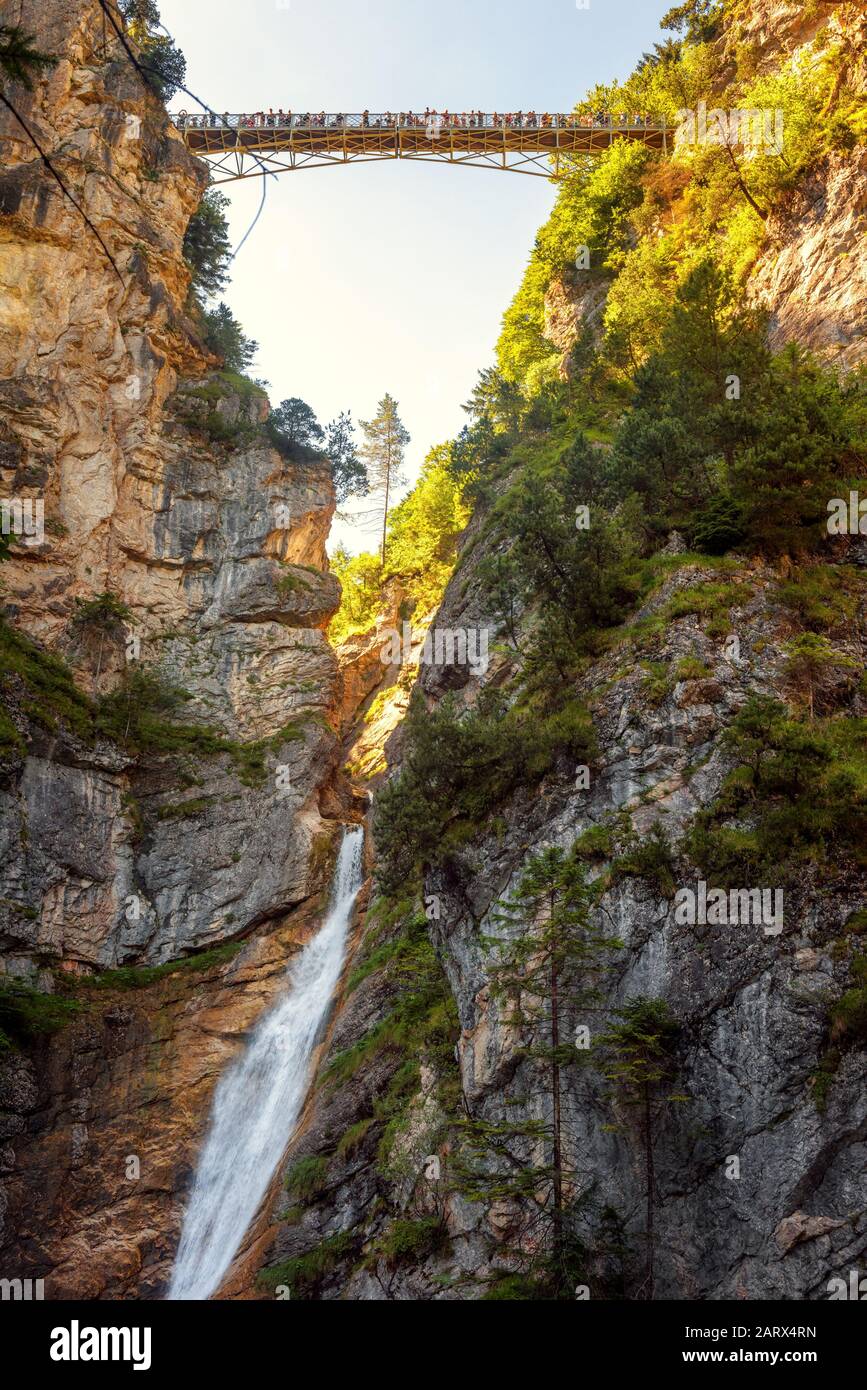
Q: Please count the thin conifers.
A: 3